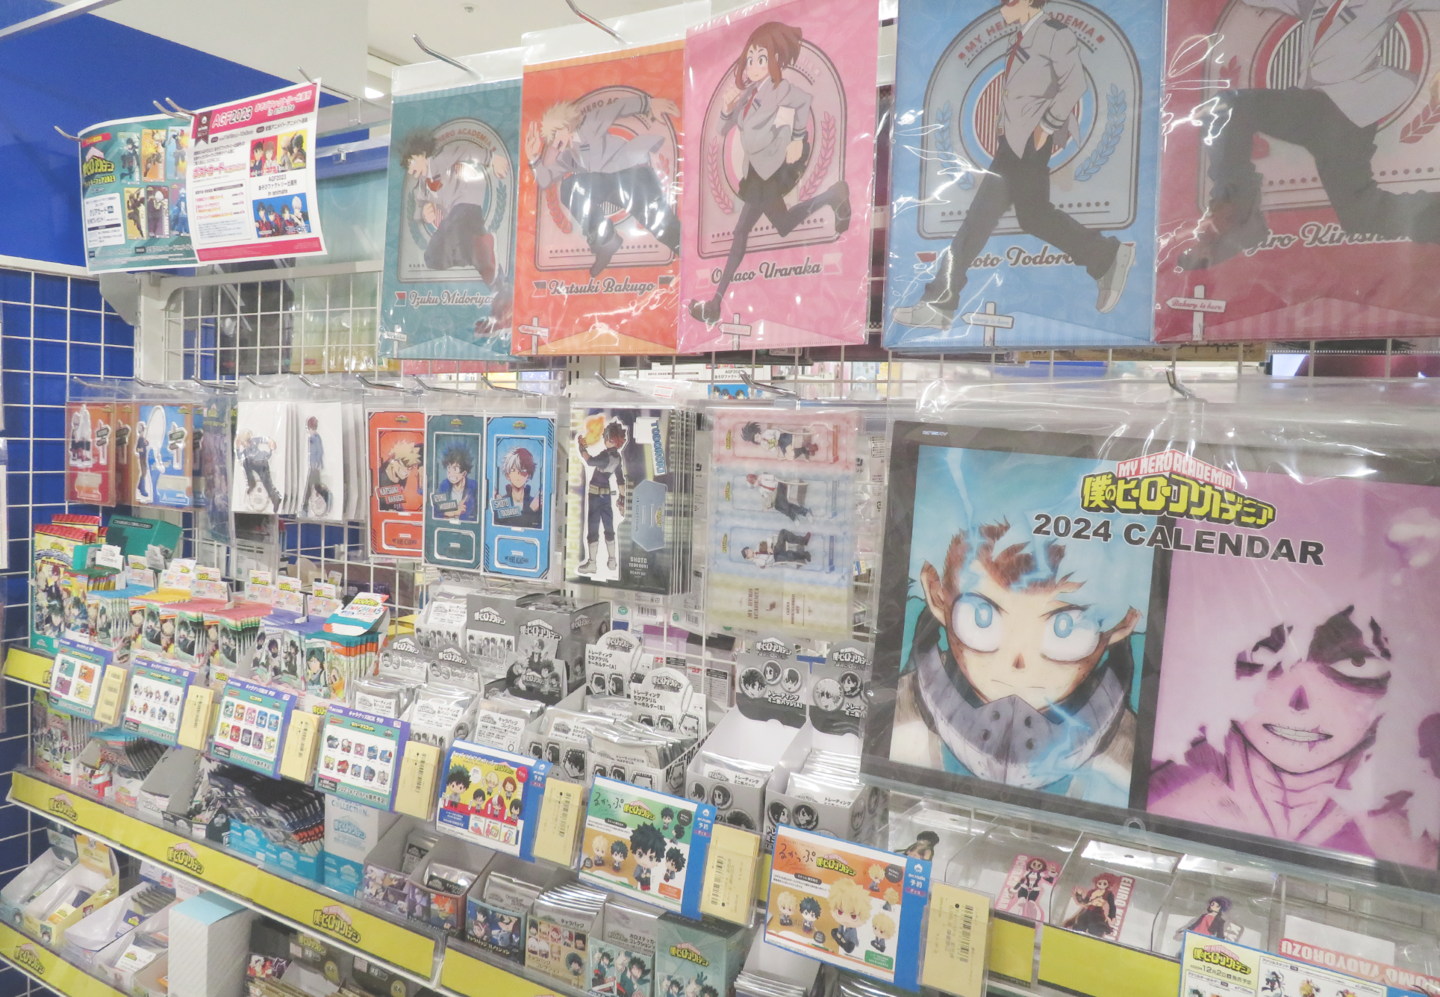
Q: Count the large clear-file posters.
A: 5